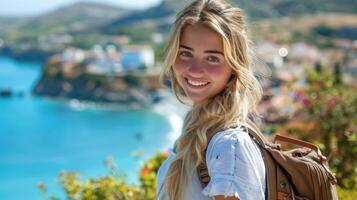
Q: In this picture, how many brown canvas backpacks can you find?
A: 1